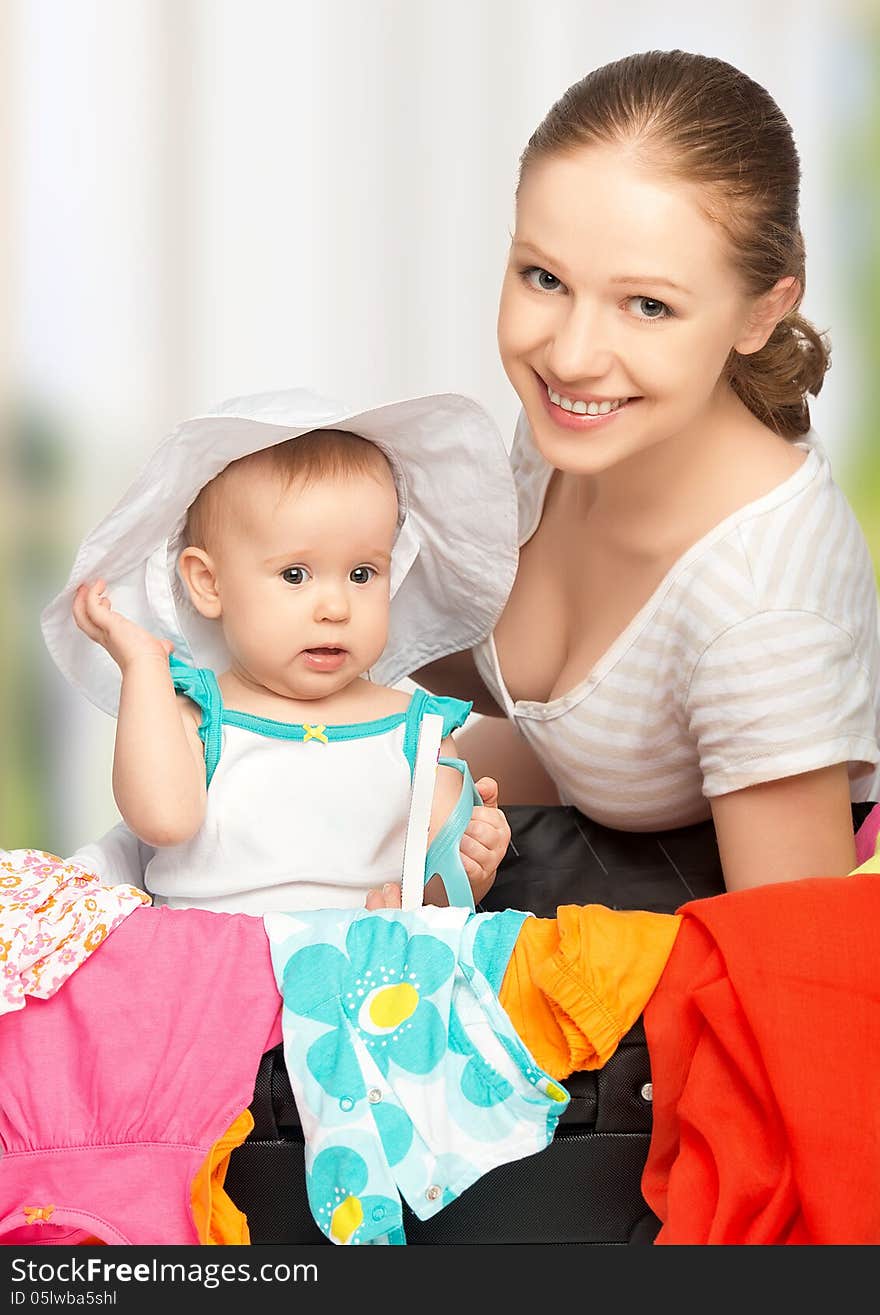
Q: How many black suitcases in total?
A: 1